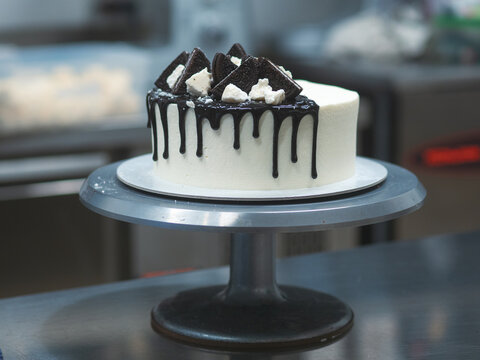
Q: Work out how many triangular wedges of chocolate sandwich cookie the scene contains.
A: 6